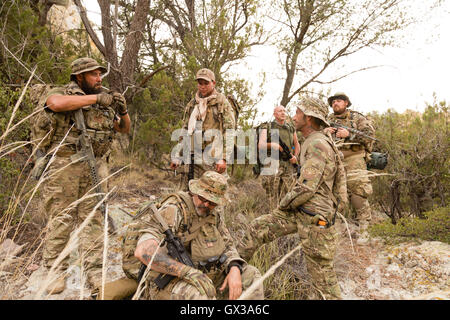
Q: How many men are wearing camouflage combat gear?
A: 6